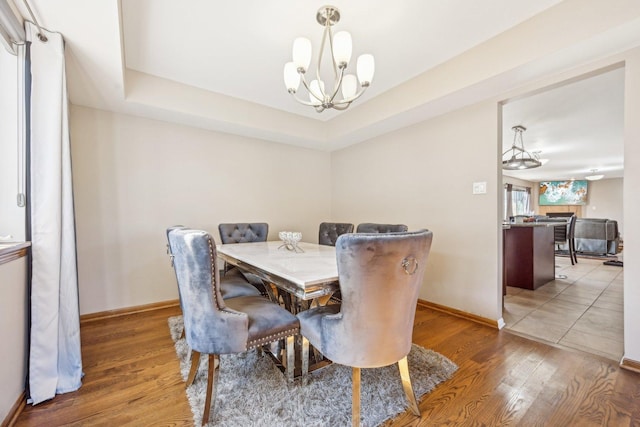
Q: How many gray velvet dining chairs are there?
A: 6